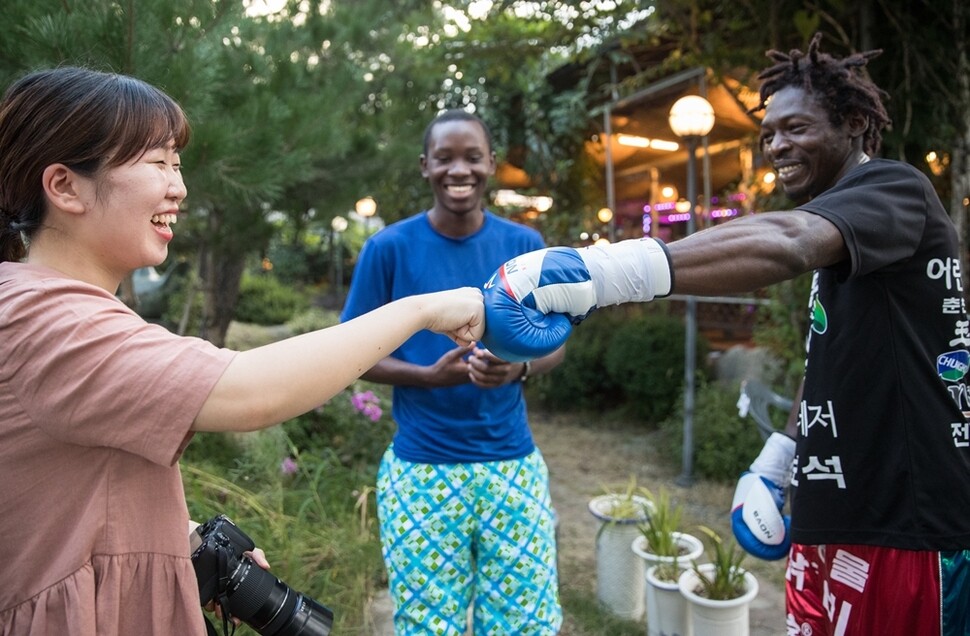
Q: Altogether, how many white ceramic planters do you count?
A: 4